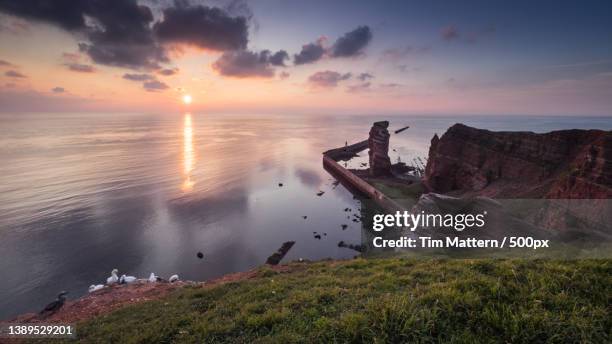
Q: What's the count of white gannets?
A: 5